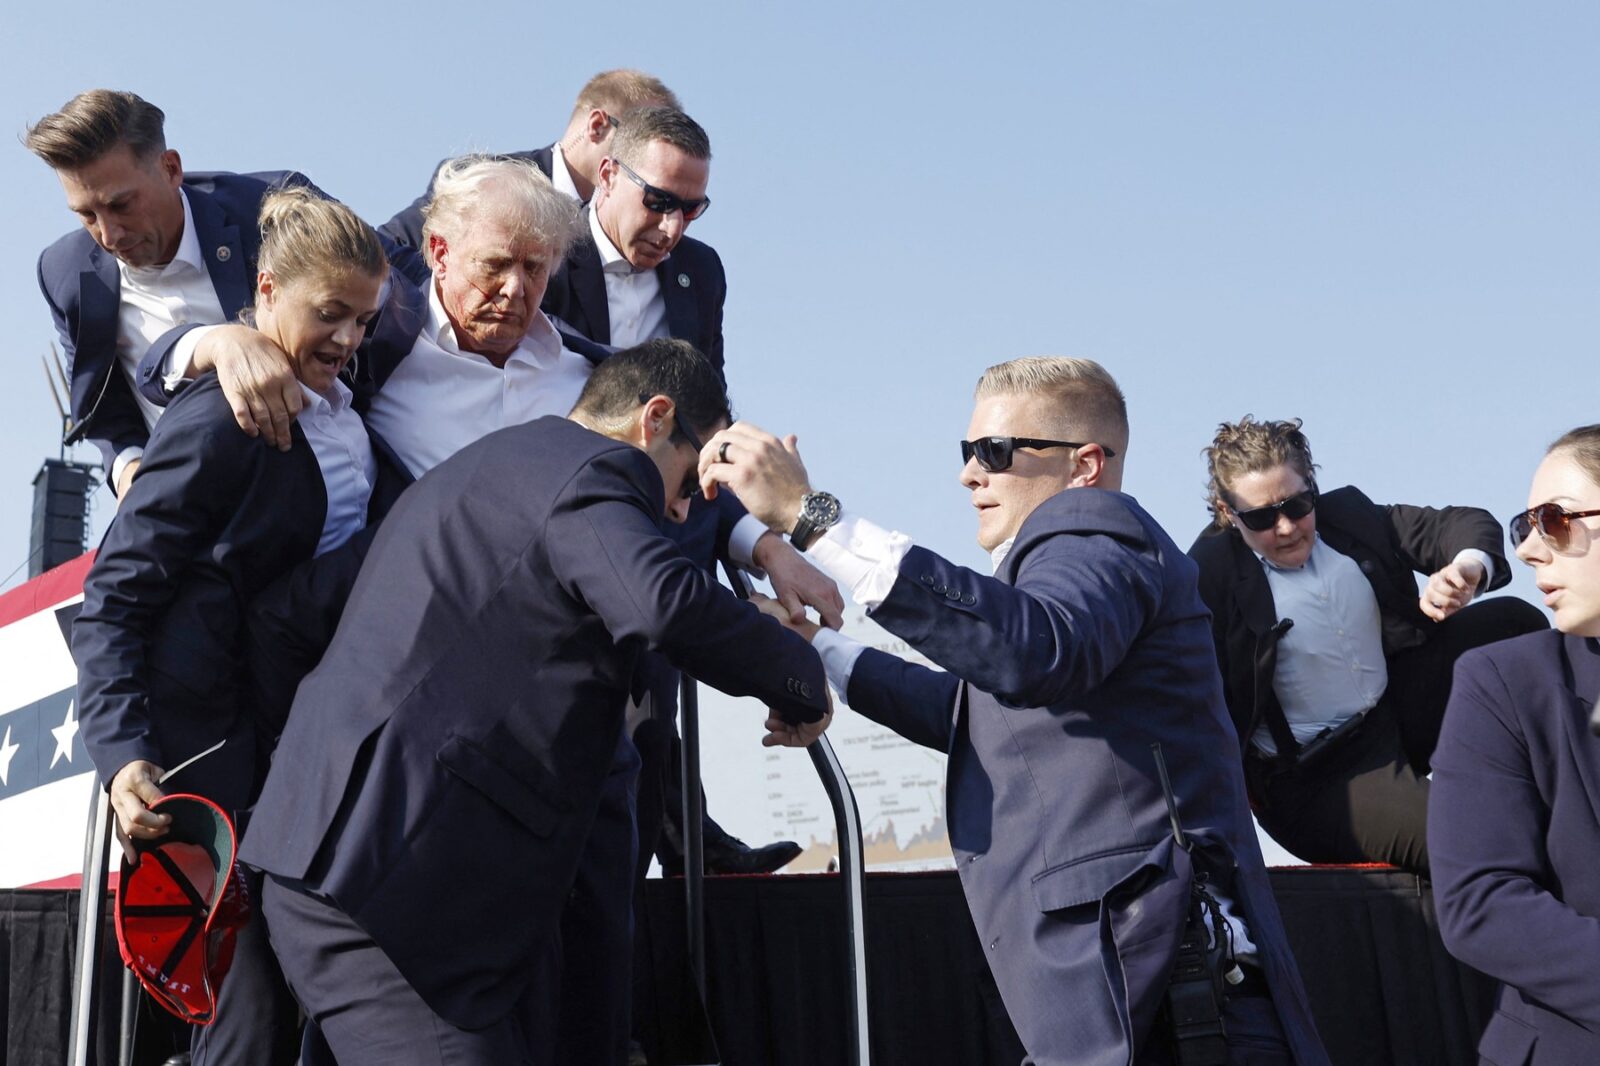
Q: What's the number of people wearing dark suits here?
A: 9